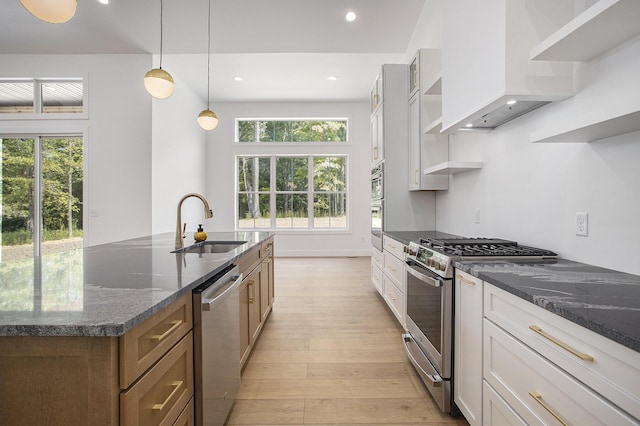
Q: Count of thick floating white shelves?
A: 5